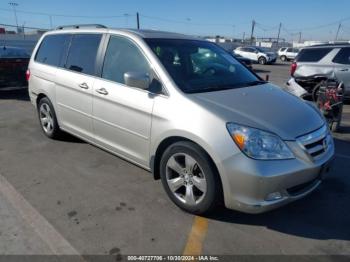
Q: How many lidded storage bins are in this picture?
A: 0